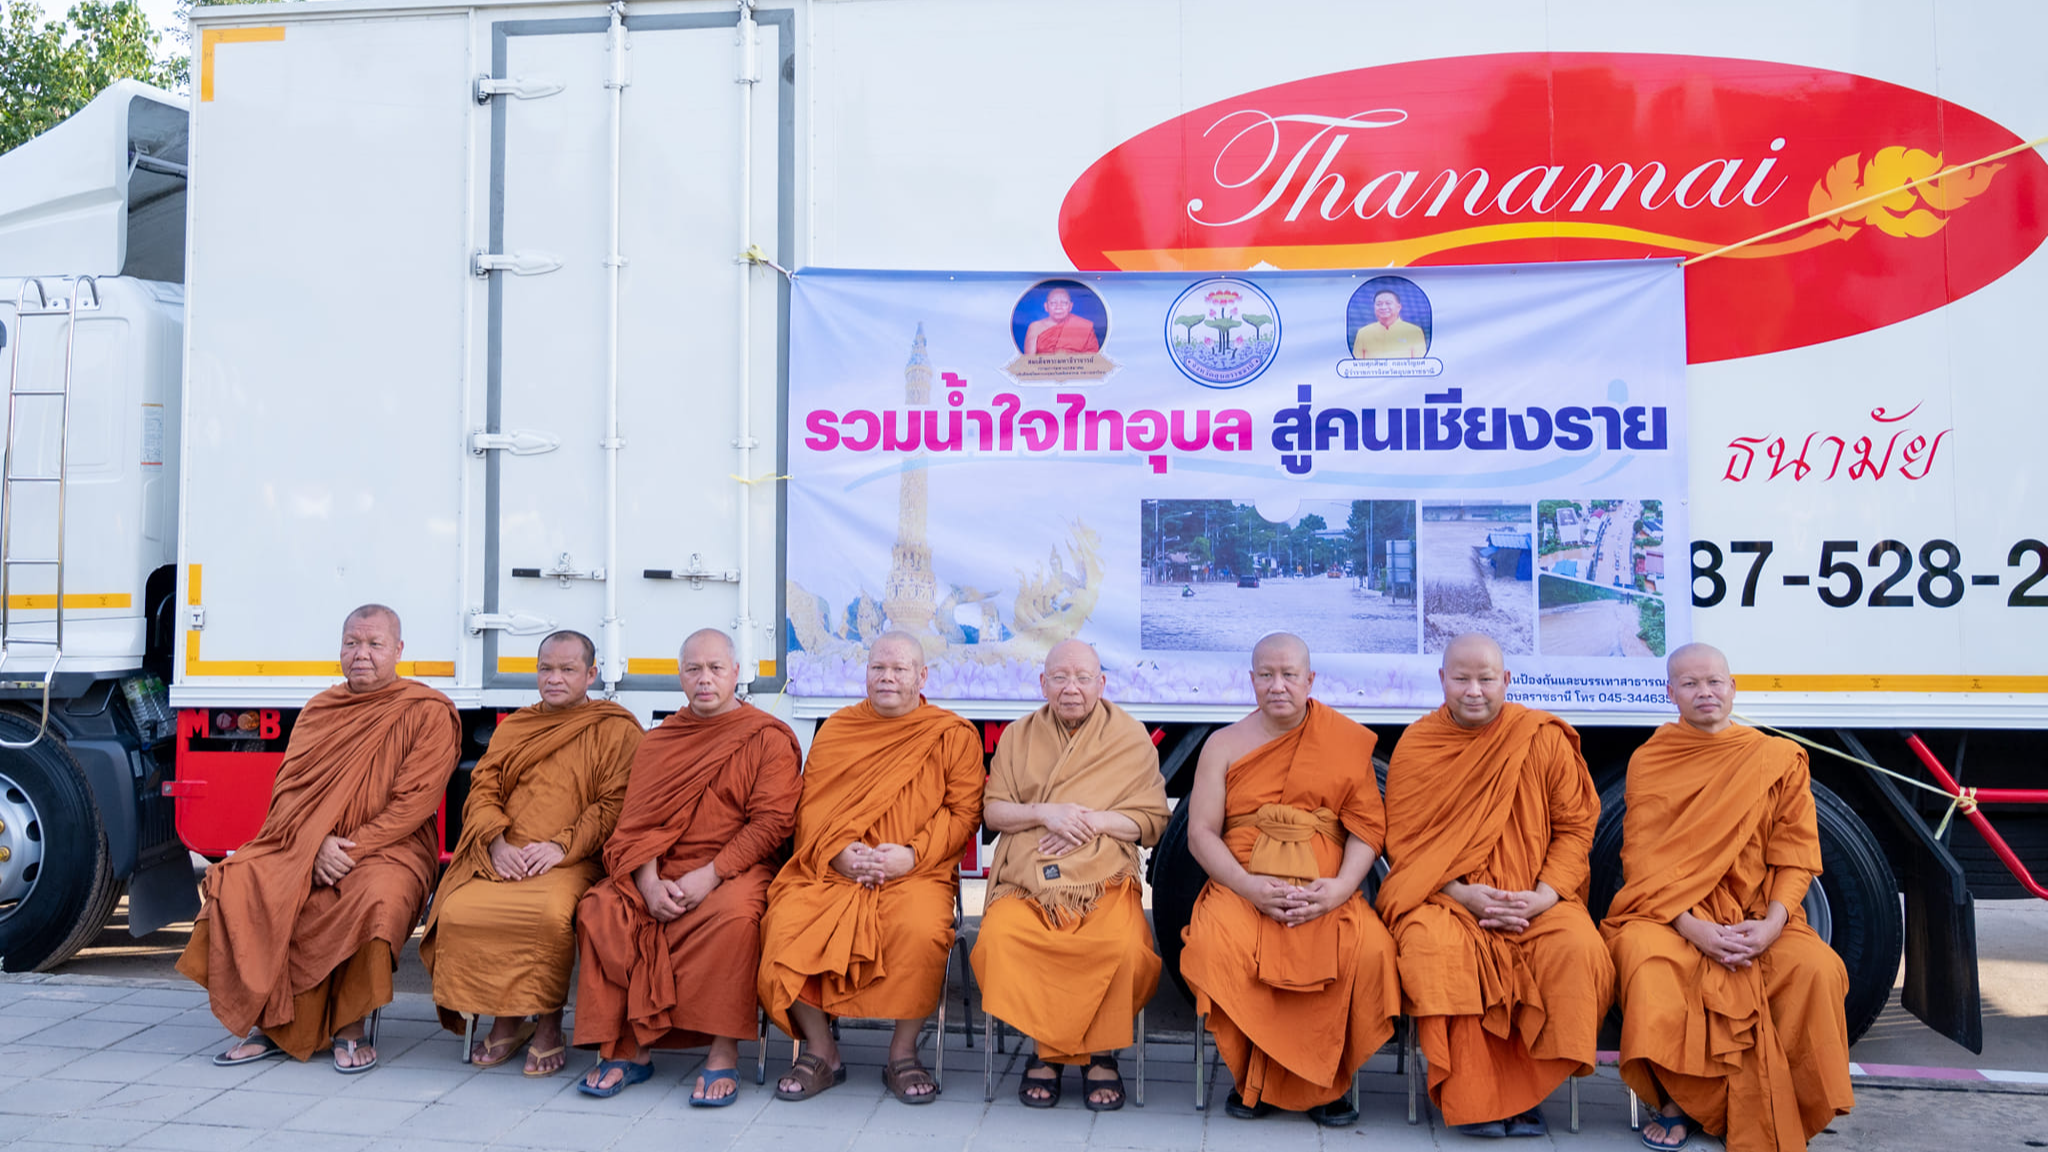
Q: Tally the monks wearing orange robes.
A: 8